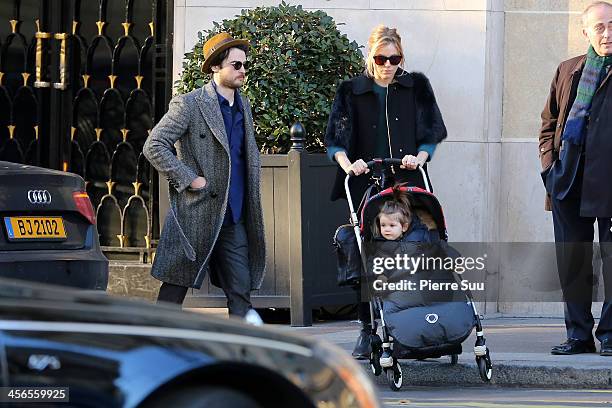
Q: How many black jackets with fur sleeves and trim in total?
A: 1